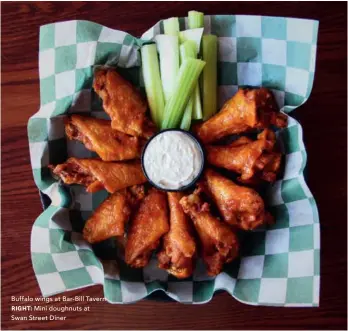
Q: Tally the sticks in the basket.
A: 8